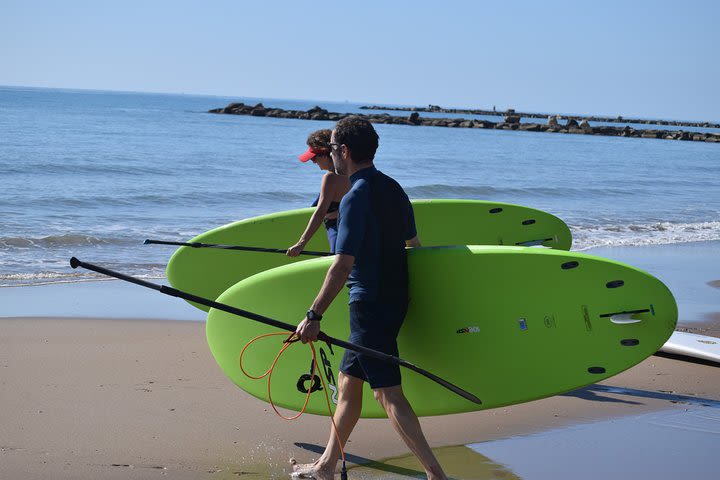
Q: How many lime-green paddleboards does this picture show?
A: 2